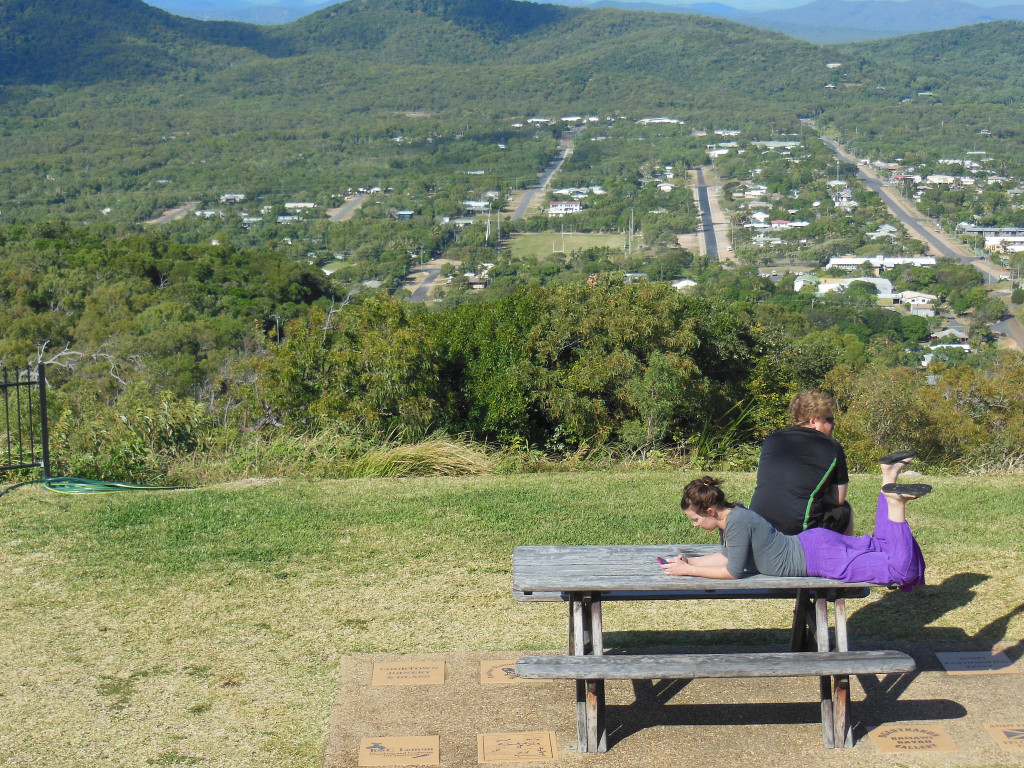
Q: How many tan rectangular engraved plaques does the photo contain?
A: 7